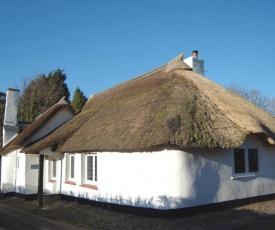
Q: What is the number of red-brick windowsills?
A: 3